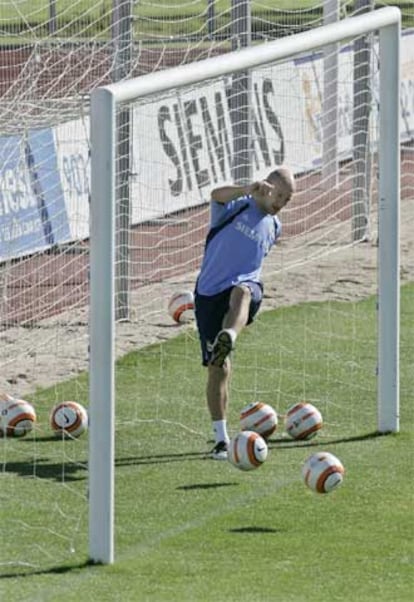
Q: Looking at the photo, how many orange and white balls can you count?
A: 8